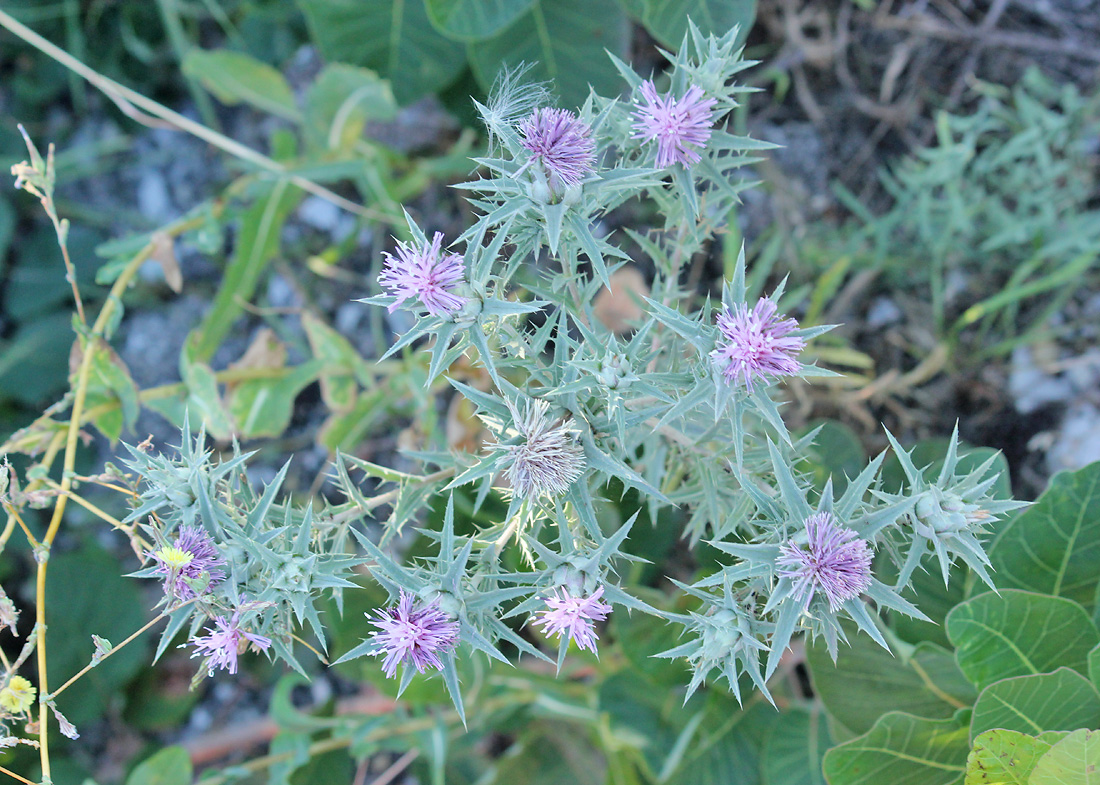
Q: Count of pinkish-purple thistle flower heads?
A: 9